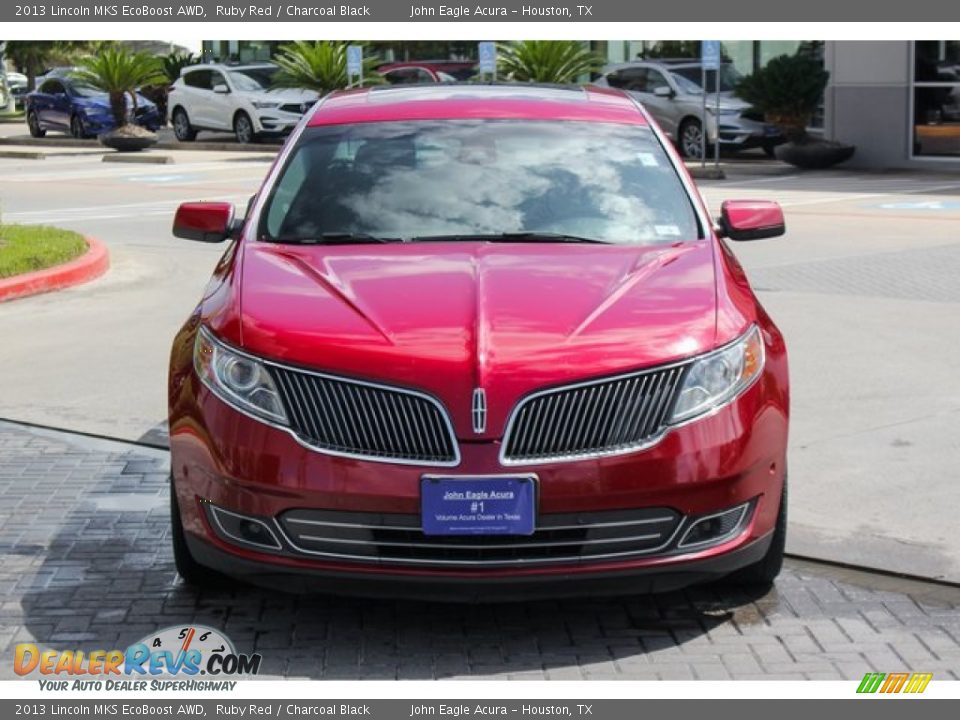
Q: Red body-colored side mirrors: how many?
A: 2